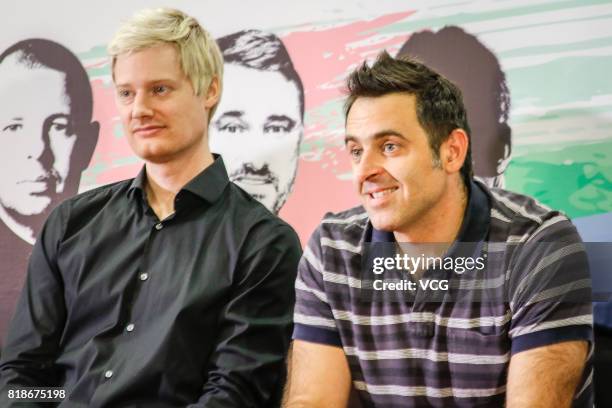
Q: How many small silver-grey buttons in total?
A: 4